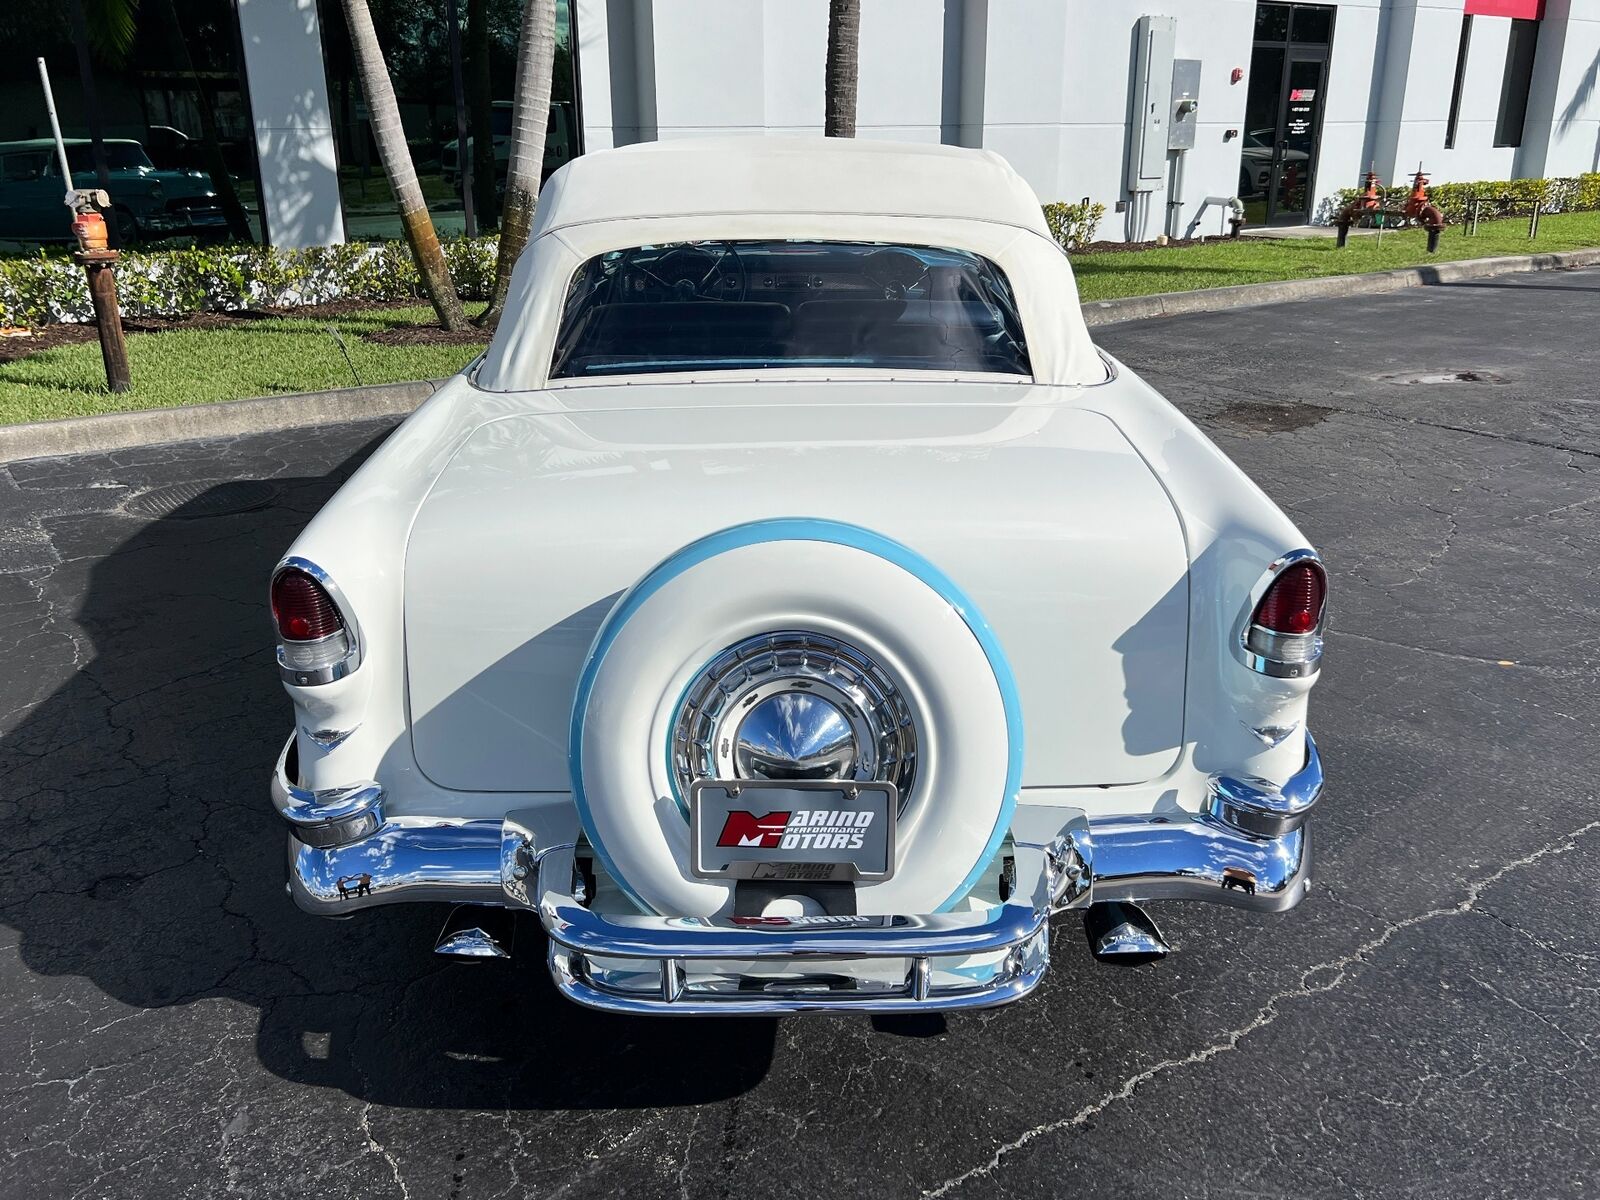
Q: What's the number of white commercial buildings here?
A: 1